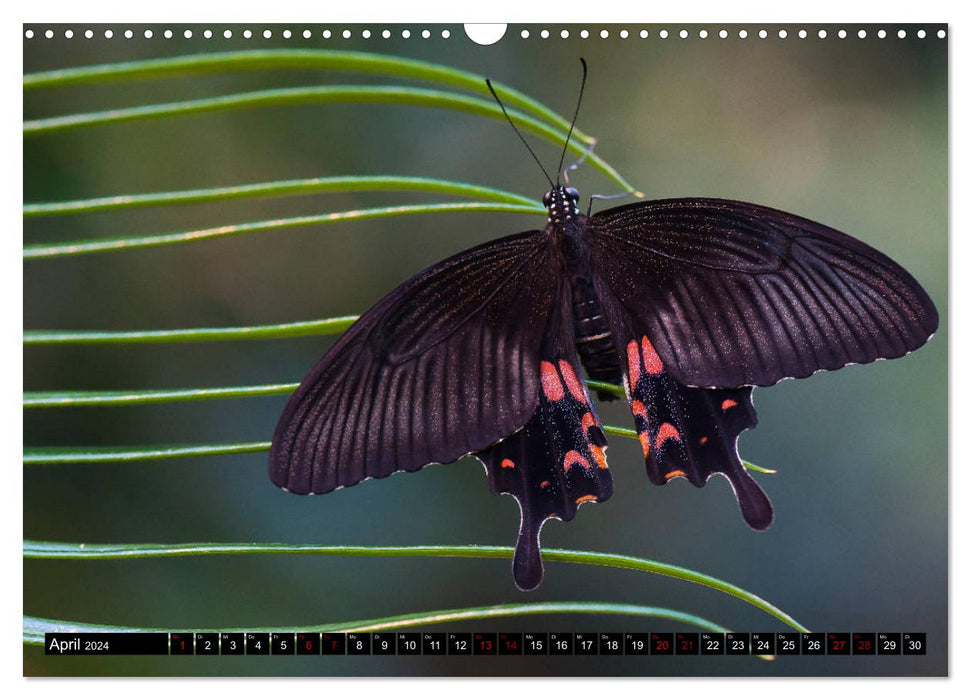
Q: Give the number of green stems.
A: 9